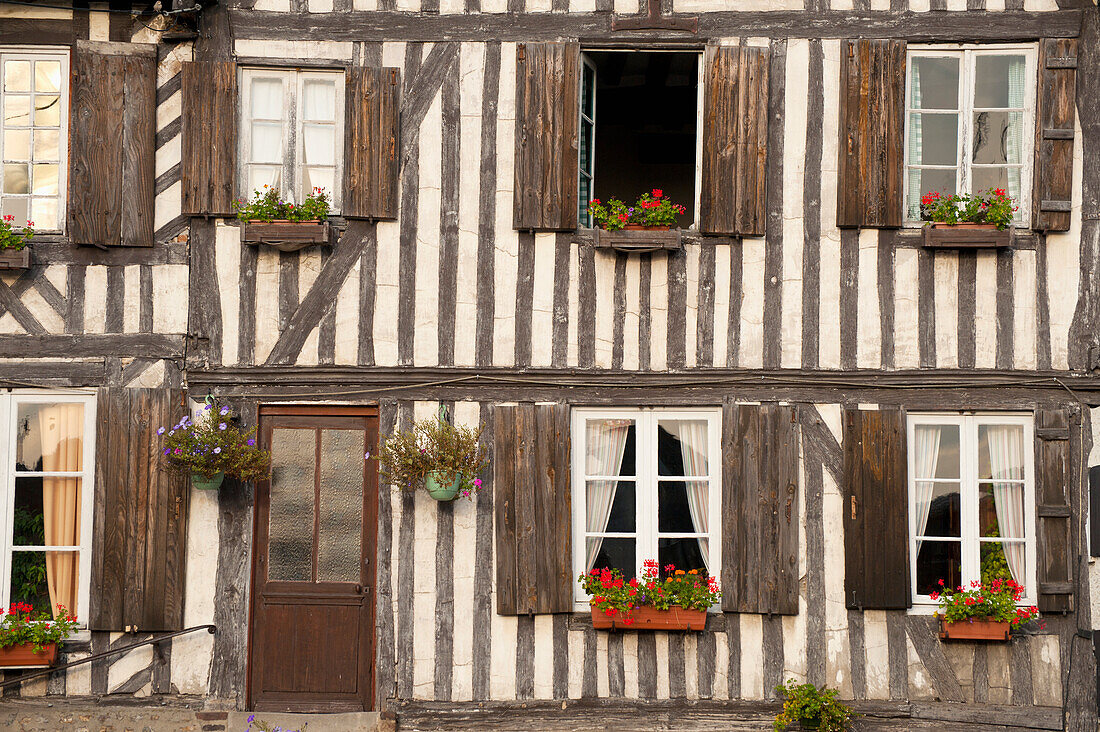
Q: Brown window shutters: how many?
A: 12